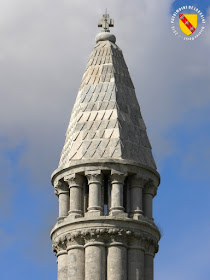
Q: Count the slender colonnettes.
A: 6